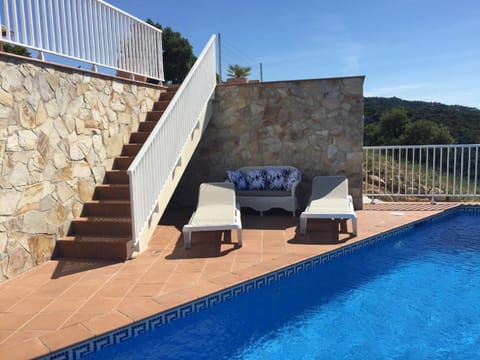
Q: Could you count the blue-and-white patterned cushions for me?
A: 4